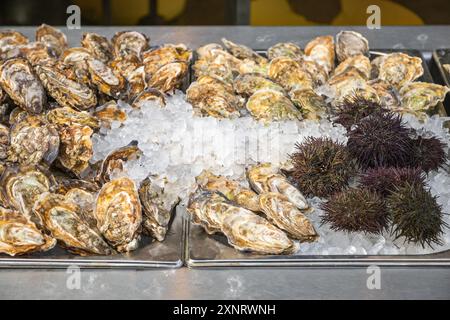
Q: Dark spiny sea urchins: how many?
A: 7